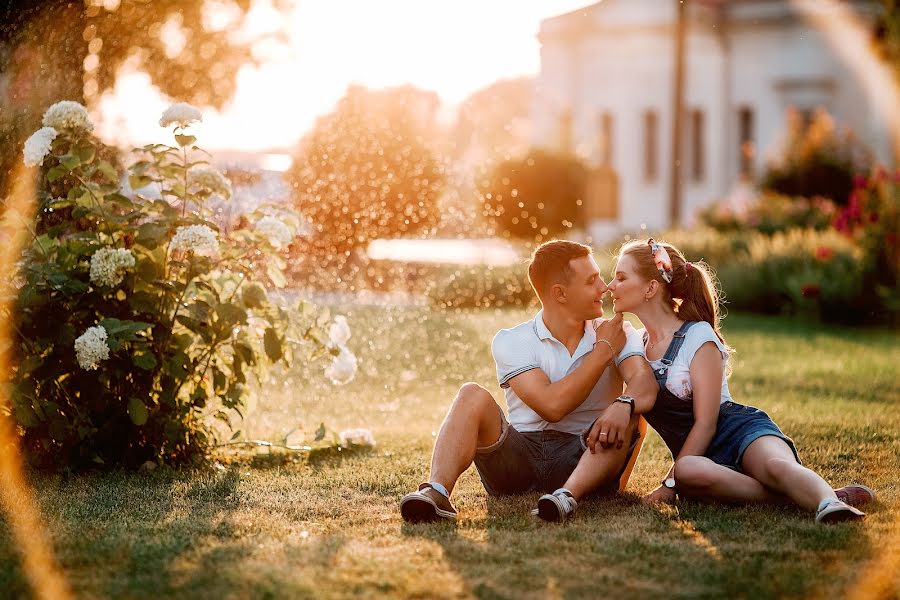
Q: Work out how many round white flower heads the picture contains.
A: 11